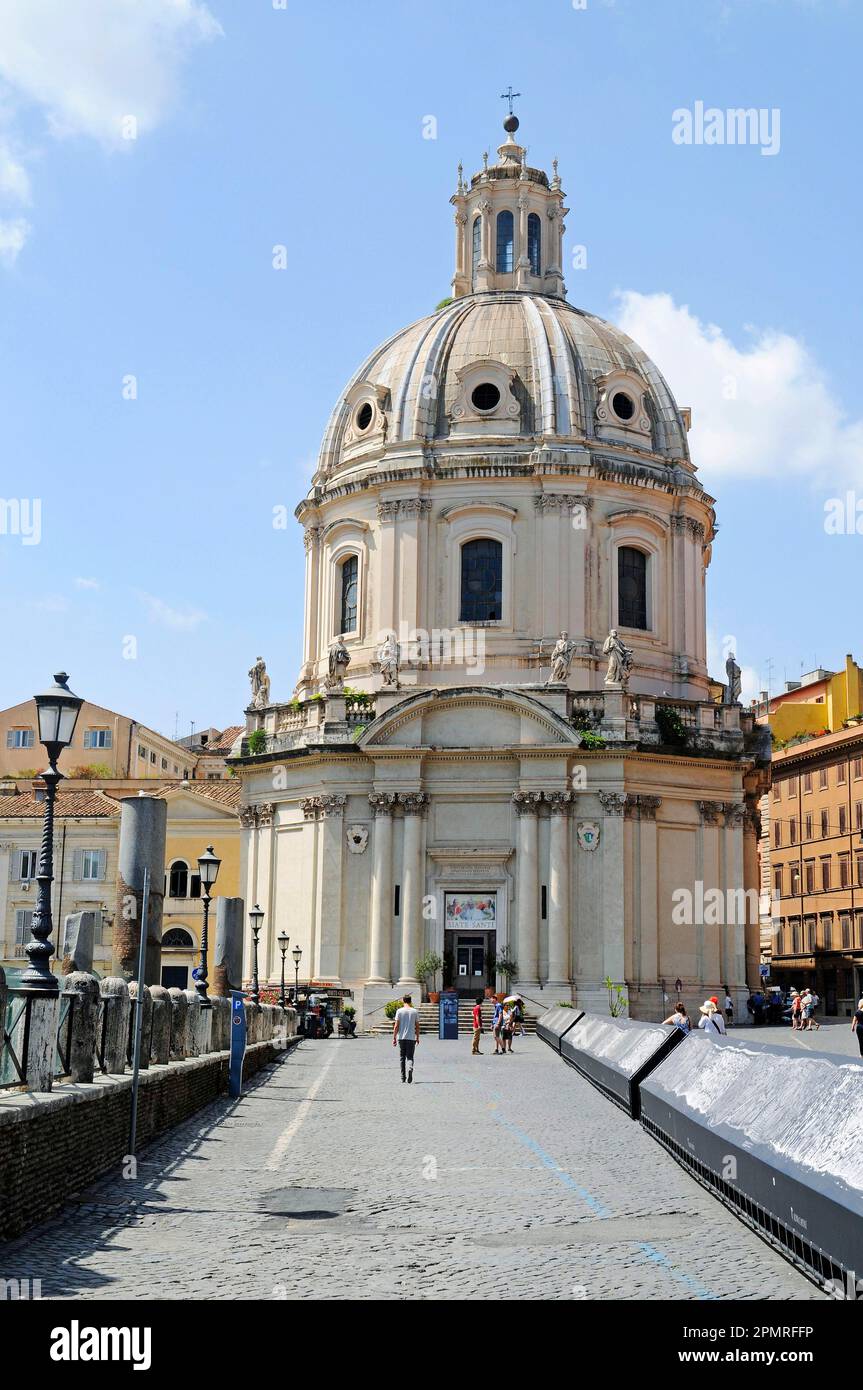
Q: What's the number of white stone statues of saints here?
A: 6